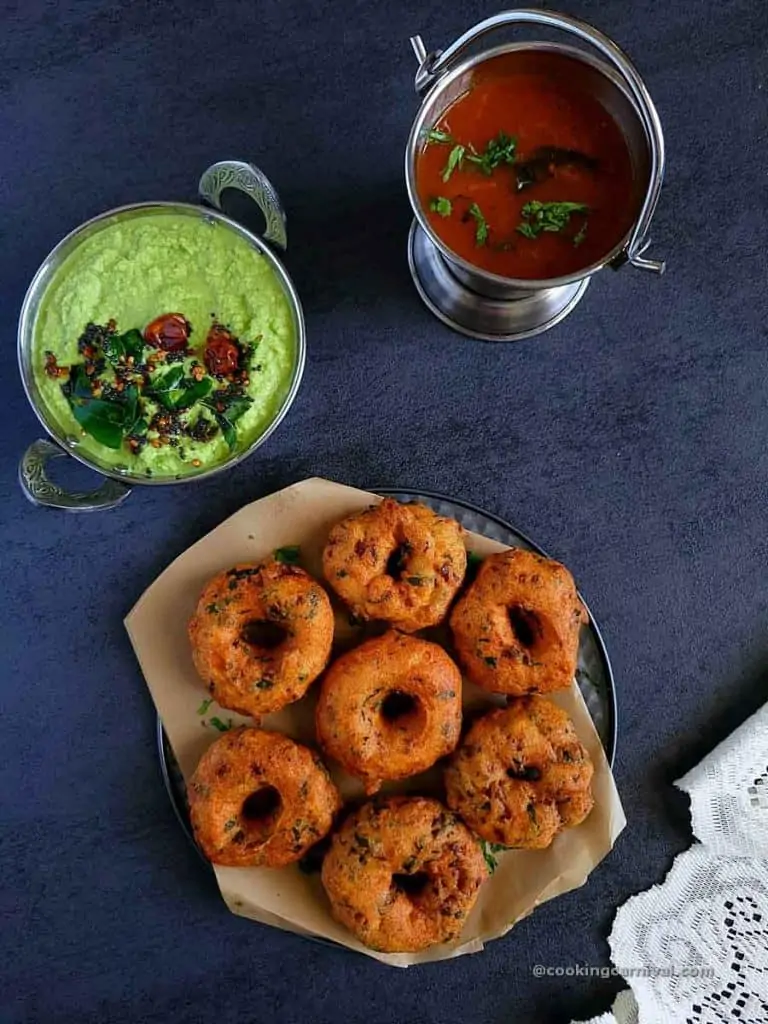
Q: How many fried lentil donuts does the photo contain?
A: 7